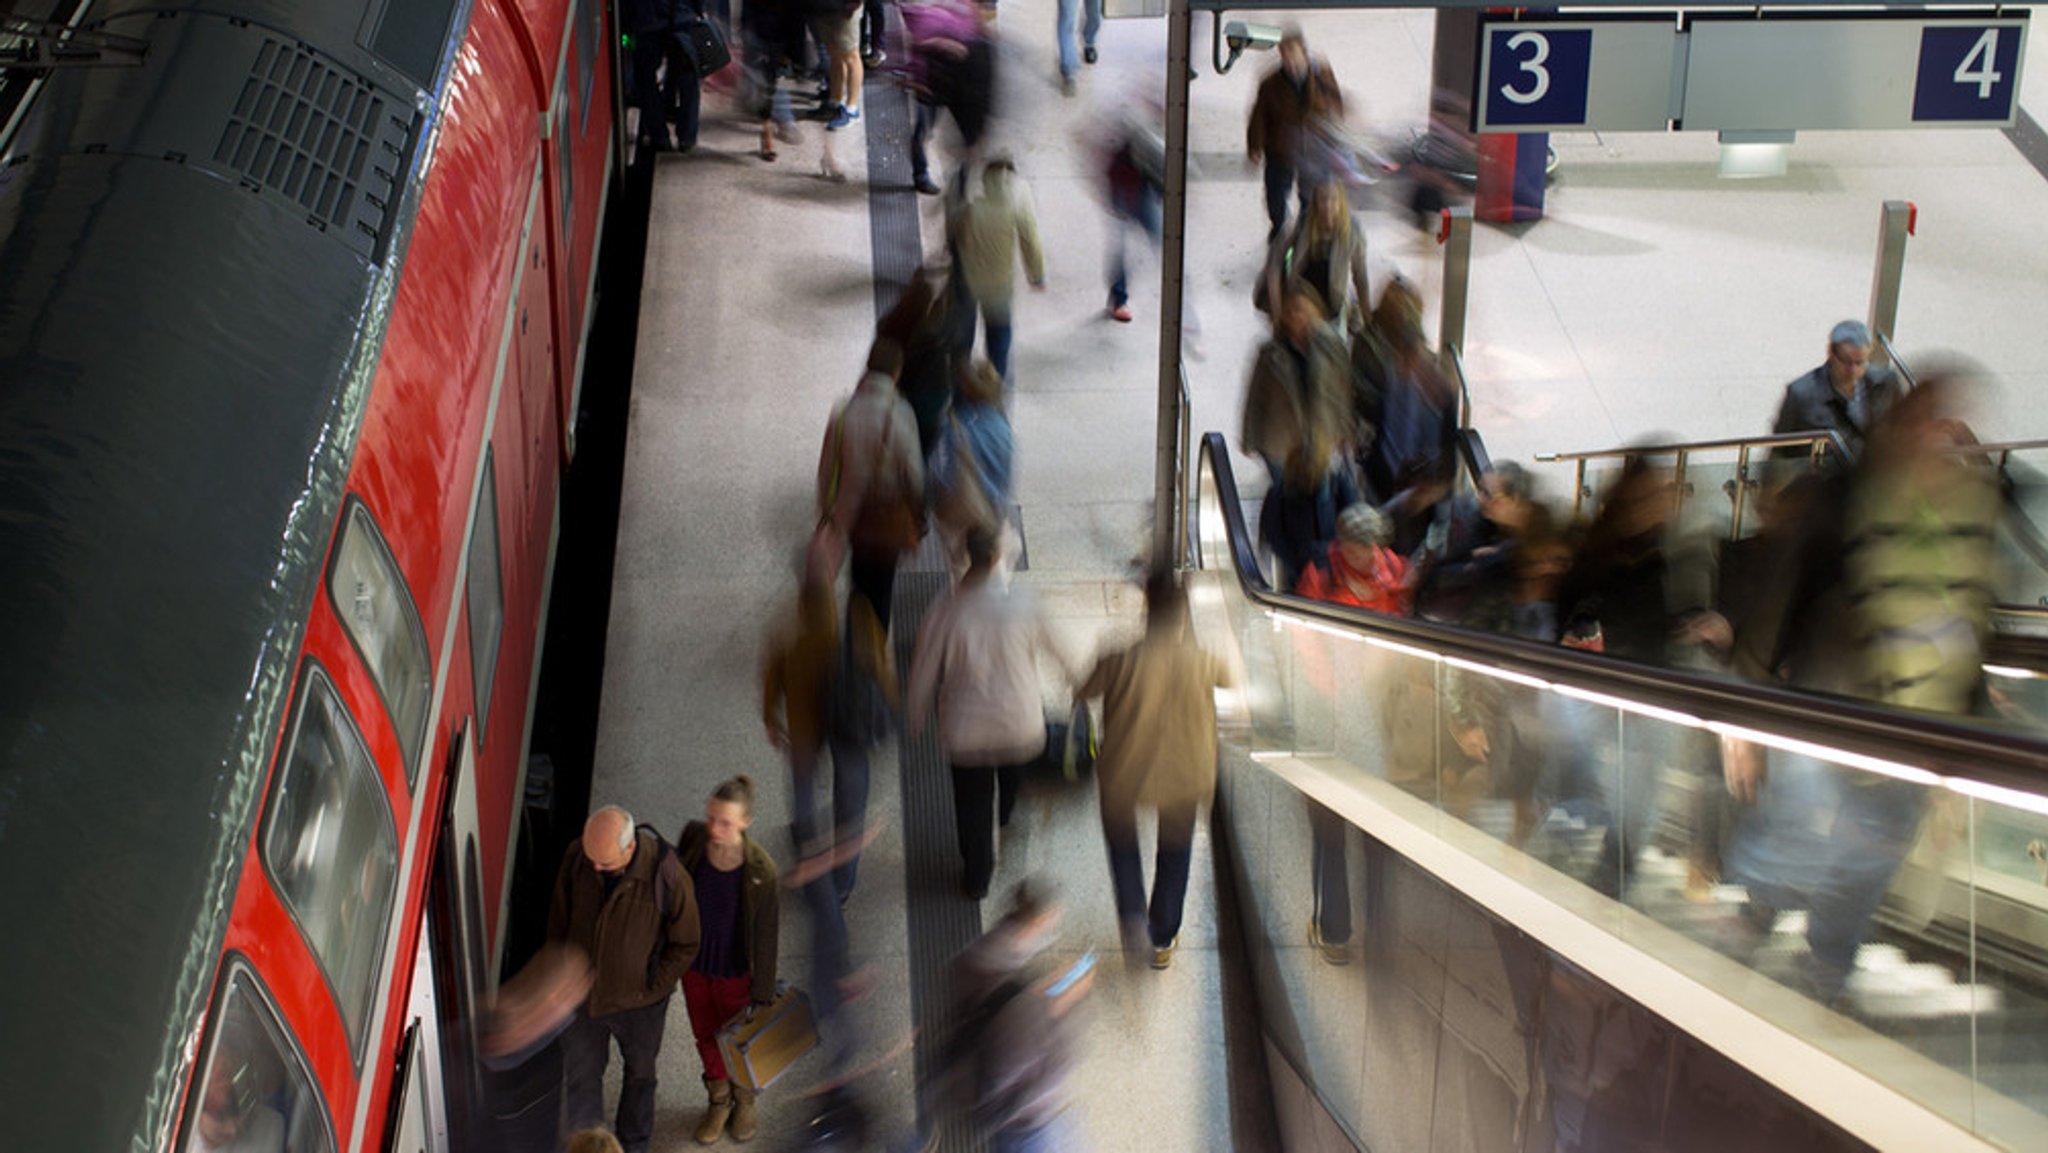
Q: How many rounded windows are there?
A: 3